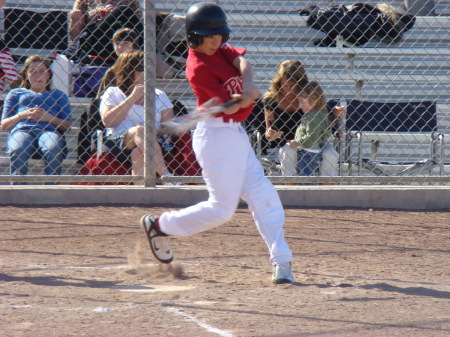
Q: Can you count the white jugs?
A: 1